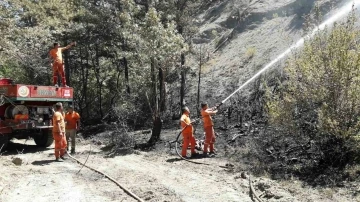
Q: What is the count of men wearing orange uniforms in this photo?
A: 5